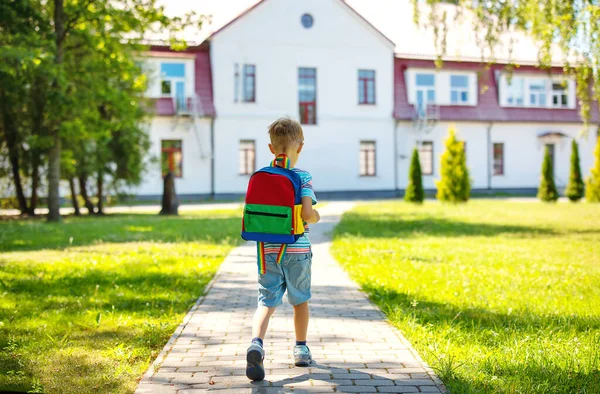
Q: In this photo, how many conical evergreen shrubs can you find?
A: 5